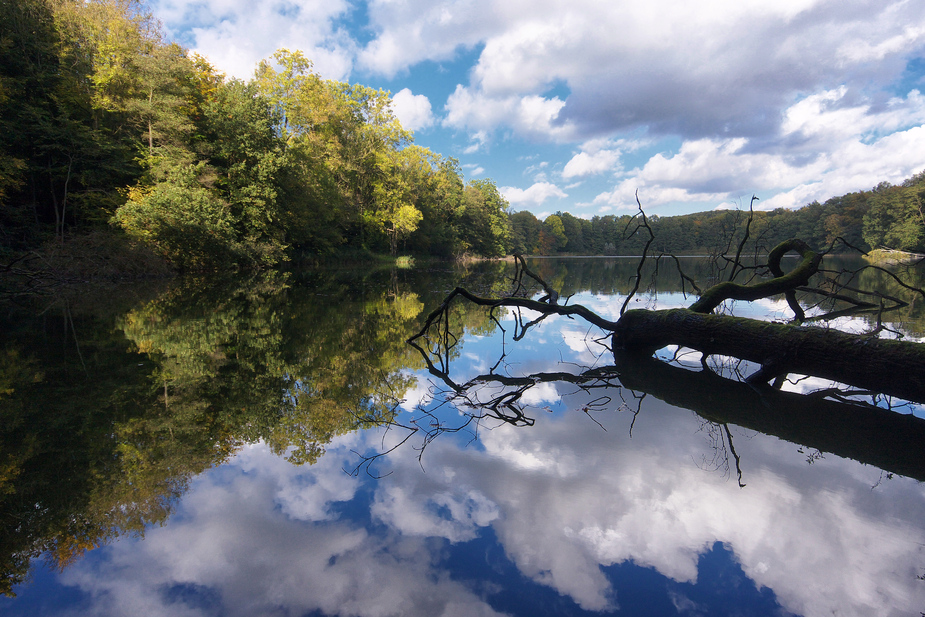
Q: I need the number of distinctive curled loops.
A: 1